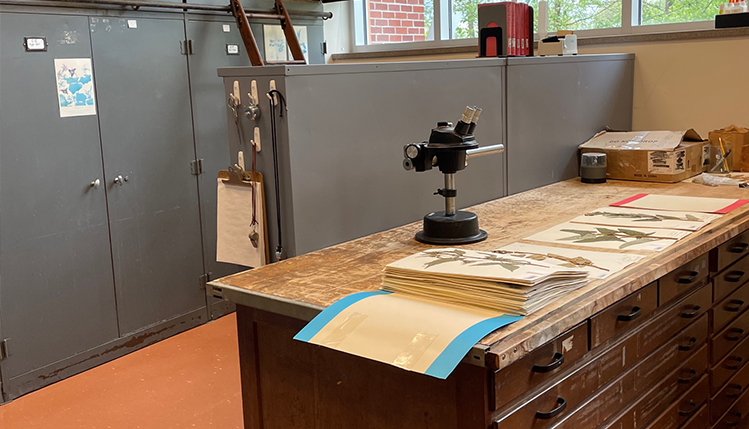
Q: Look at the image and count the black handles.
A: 15